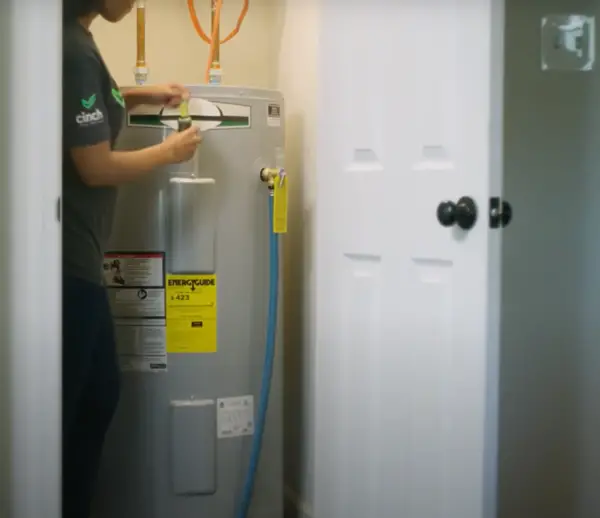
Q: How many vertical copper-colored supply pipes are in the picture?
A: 2